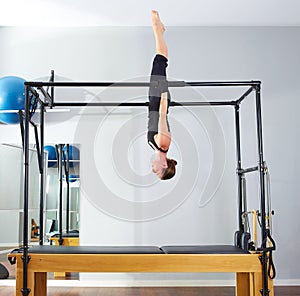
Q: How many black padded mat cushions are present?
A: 2